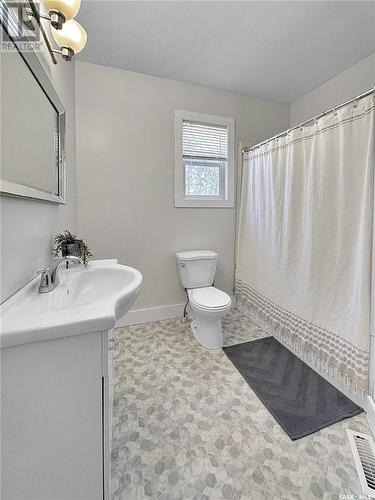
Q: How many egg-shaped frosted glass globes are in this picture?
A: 2